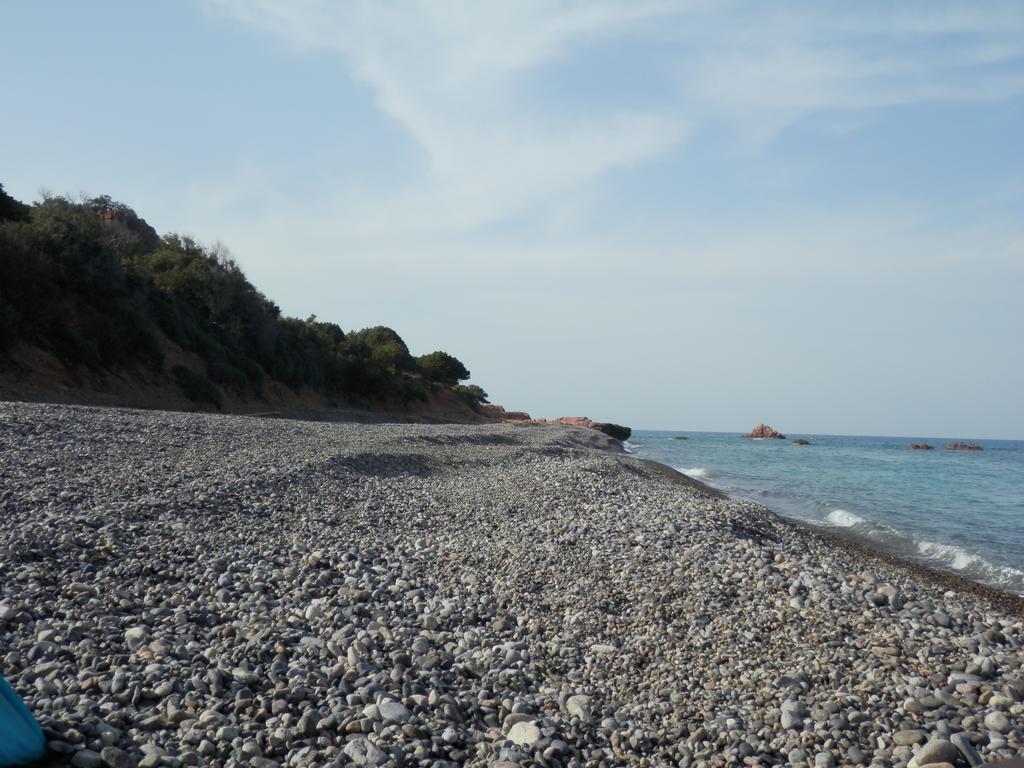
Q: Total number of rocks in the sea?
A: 5